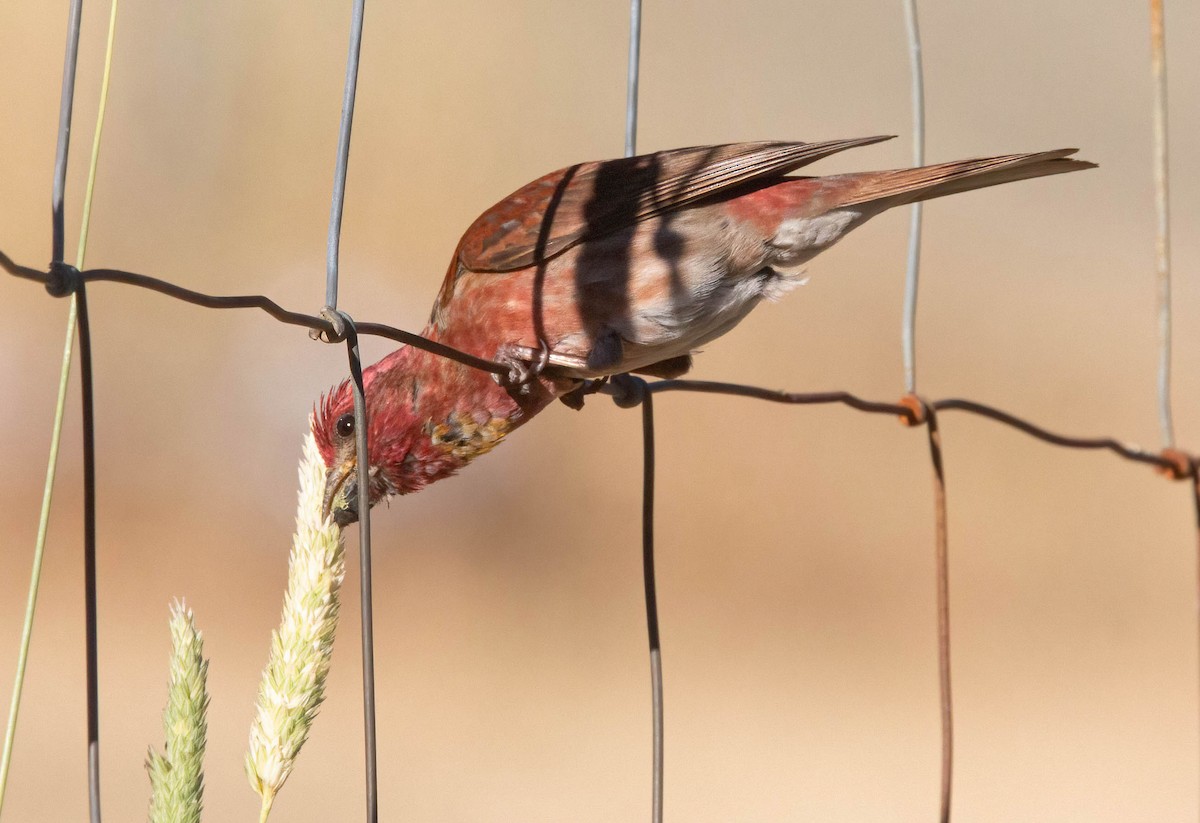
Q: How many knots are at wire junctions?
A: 5